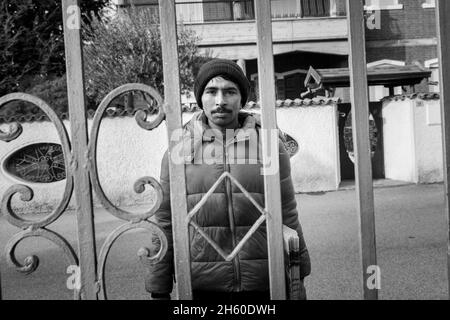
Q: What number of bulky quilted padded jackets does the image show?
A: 1